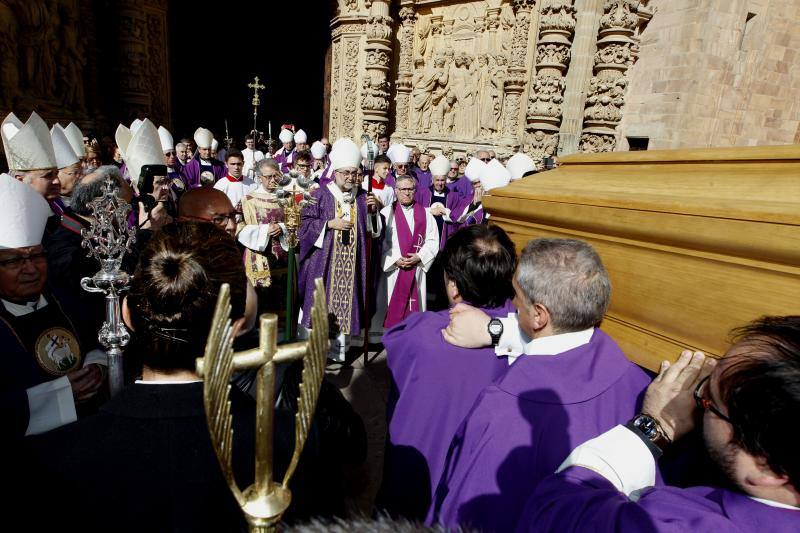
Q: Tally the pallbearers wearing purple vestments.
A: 3